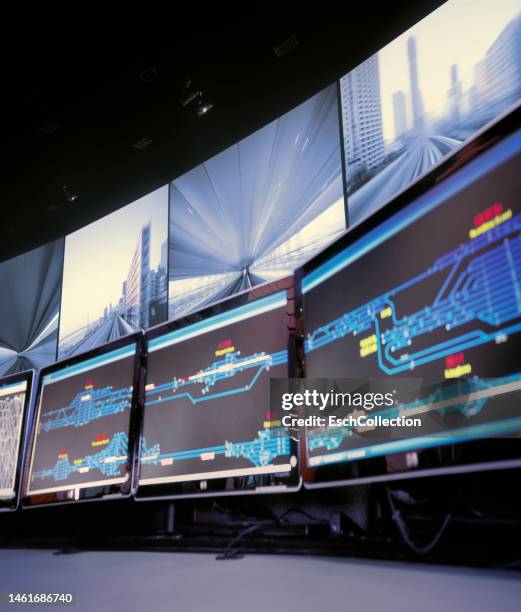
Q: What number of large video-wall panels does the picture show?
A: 4